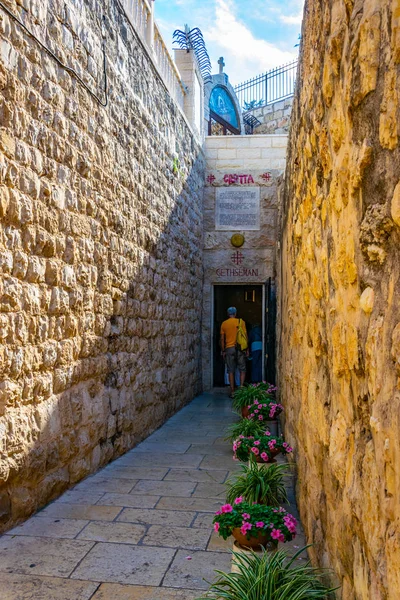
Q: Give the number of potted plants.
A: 8